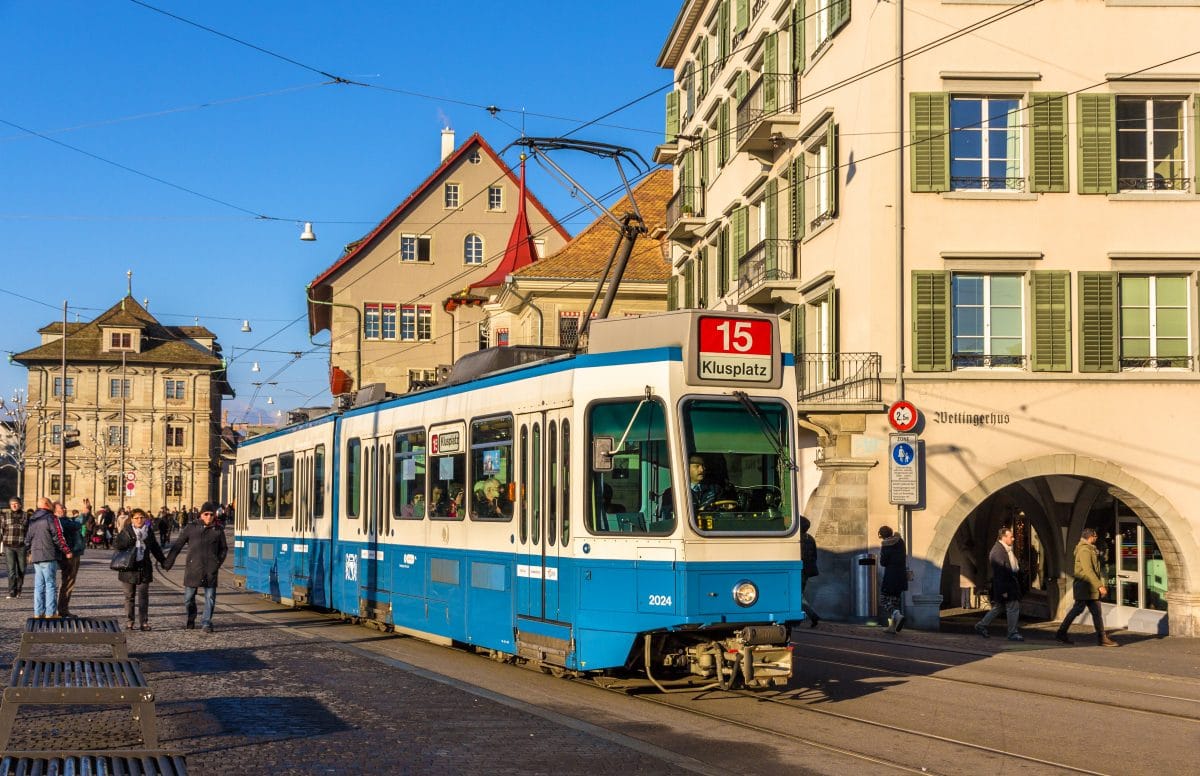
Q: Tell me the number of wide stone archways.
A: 1